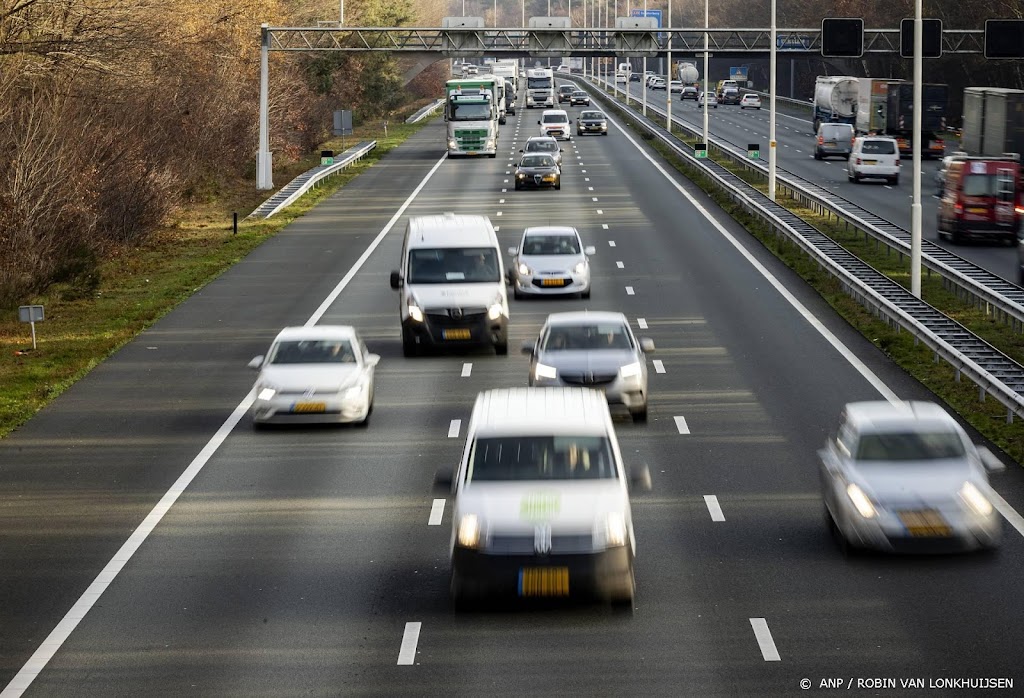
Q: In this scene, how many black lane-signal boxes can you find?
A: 3